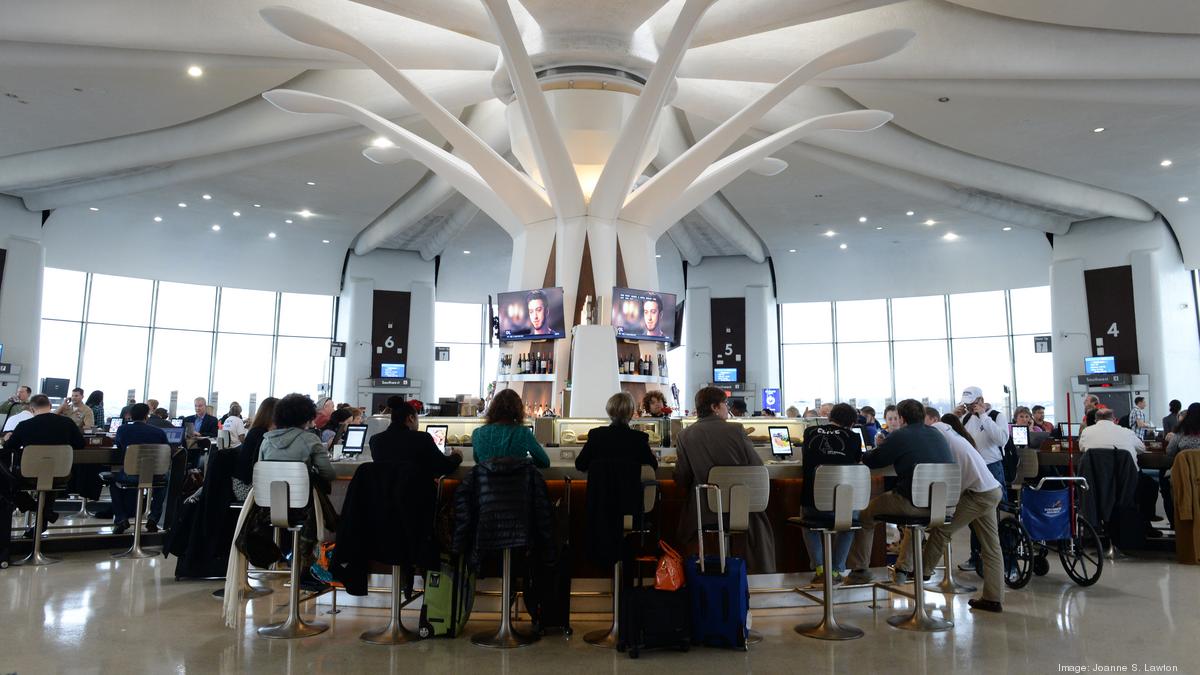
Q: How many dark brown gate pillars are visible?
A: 3